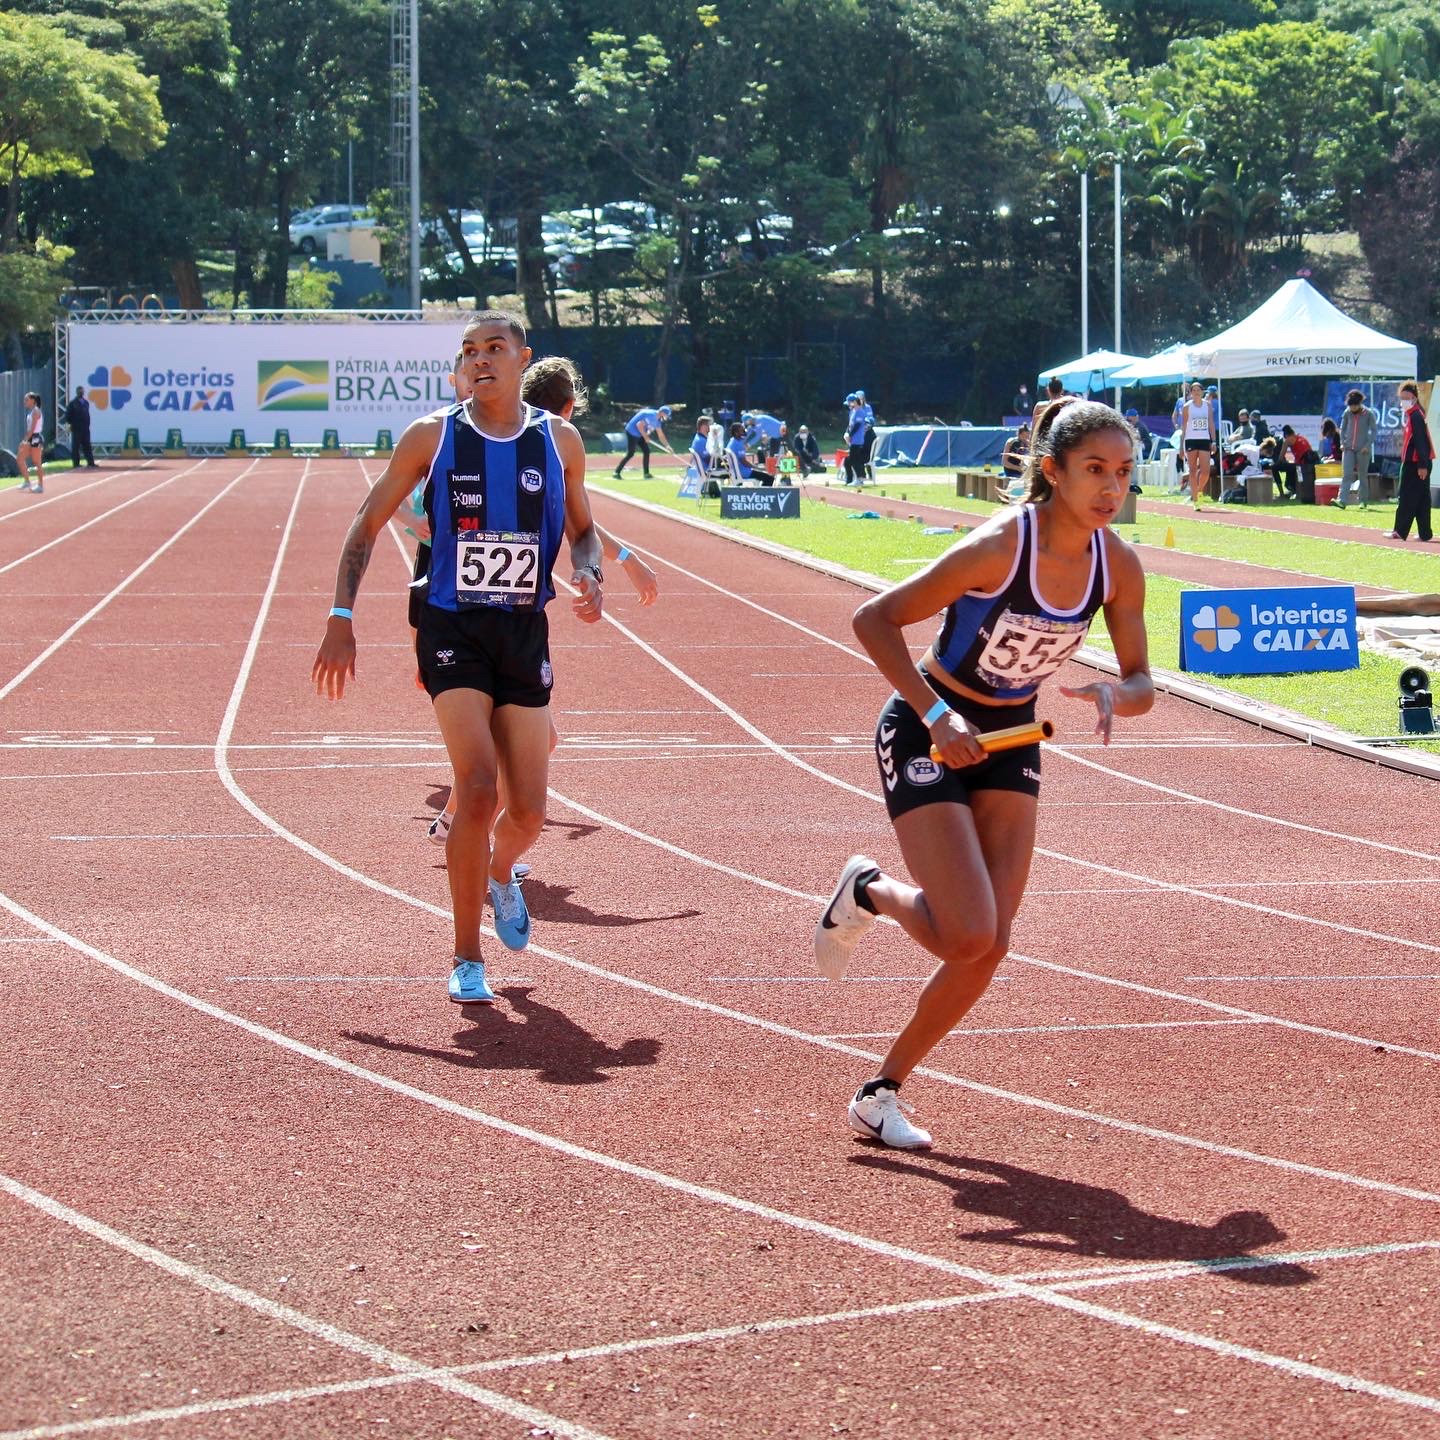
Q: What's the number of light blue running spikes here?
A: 2